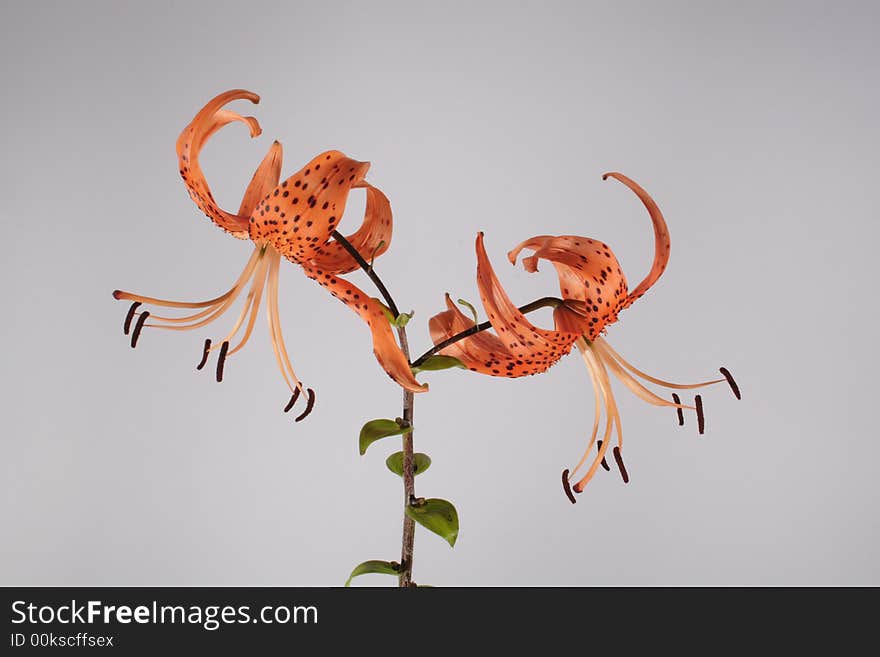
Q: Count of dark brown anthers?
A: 12